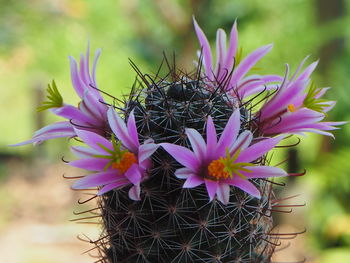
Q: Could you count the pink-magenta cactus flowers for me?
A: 5